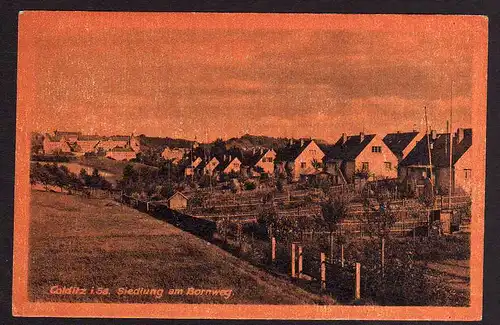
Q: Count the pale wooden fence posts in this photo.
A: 5